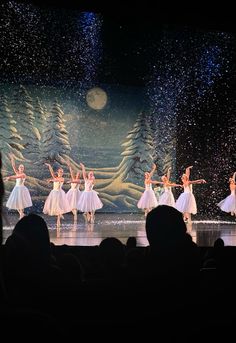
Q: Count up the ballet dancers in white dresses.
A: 8